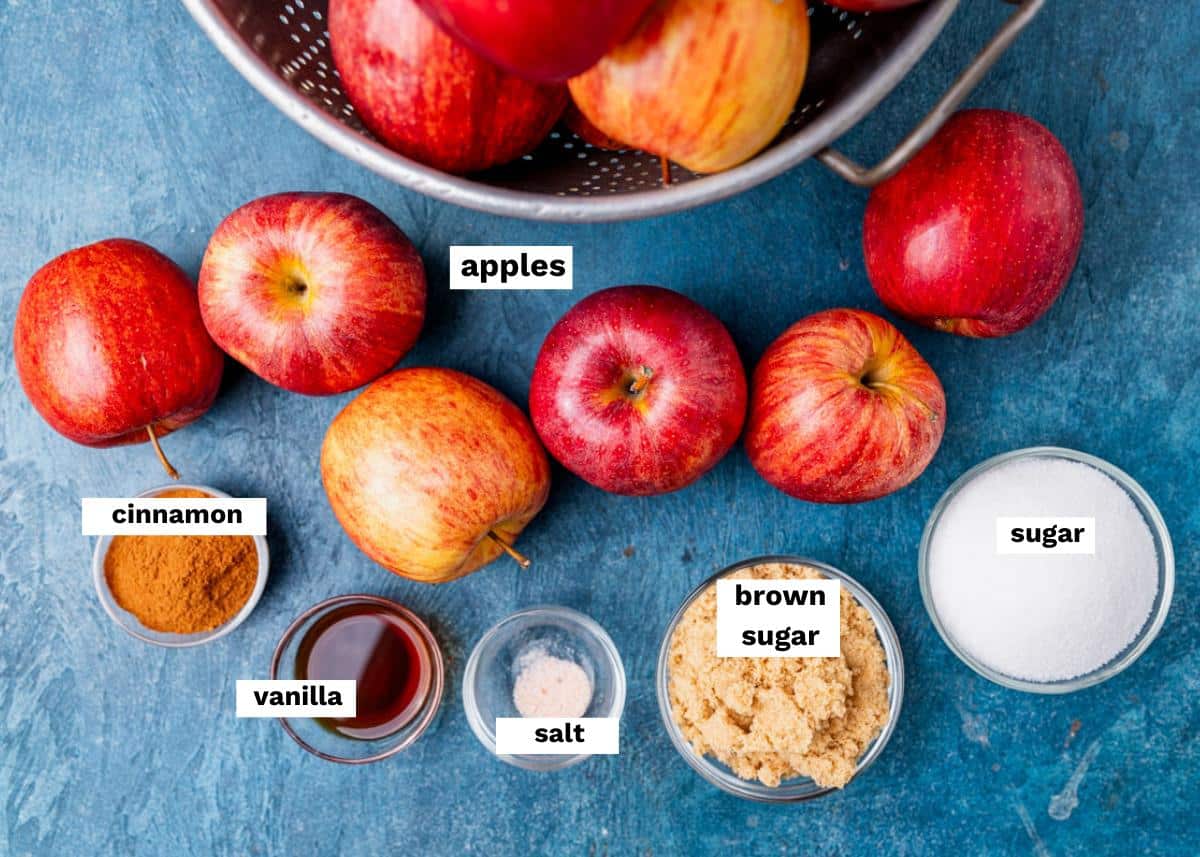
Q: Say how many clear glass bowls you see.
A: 4